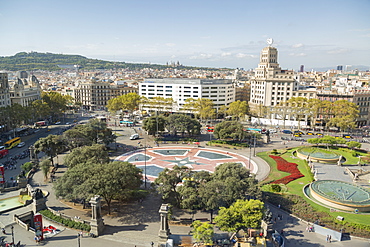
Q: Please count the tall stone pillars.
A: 2